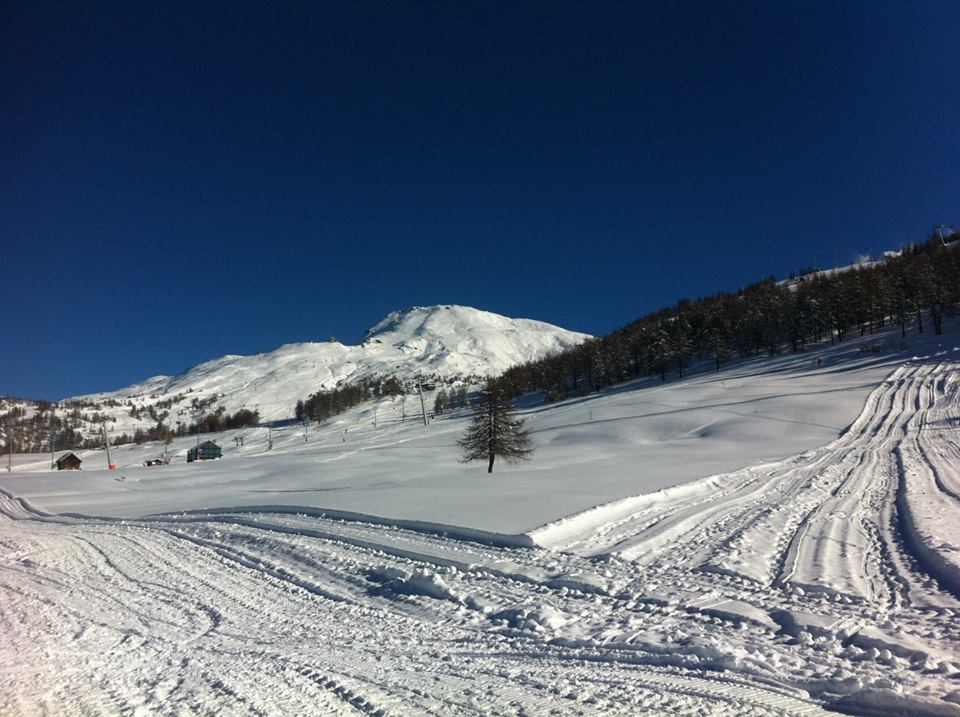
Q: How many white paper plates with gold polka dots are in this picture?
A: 0